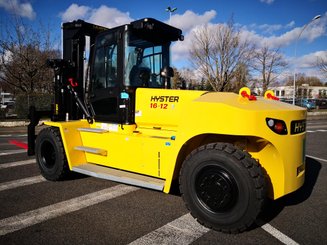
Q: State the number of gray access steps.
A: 3